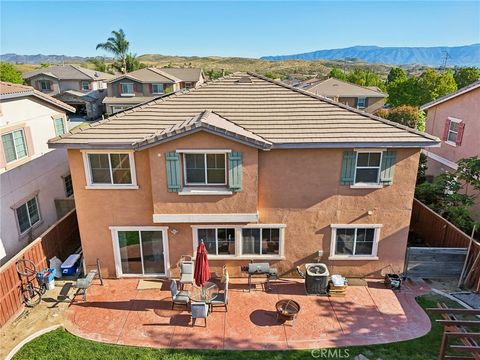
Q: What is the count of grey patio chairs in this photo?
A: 4